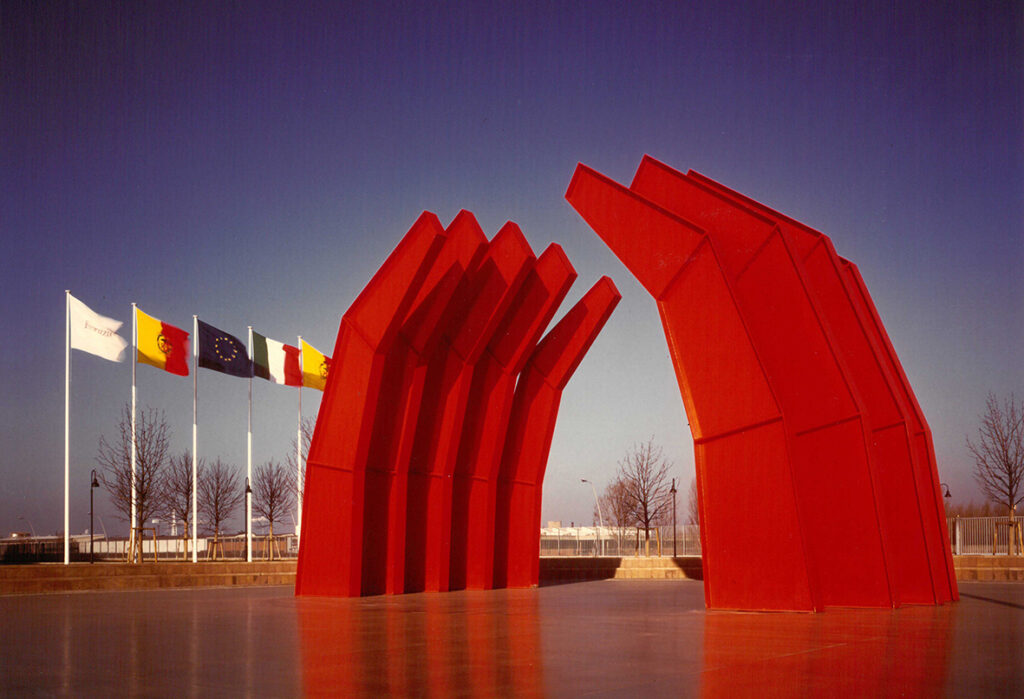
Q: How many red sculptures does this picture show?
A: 2